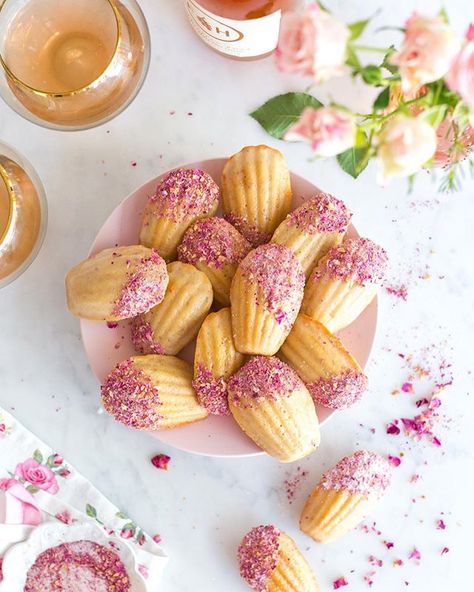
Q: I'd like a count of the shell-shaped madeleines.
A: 14